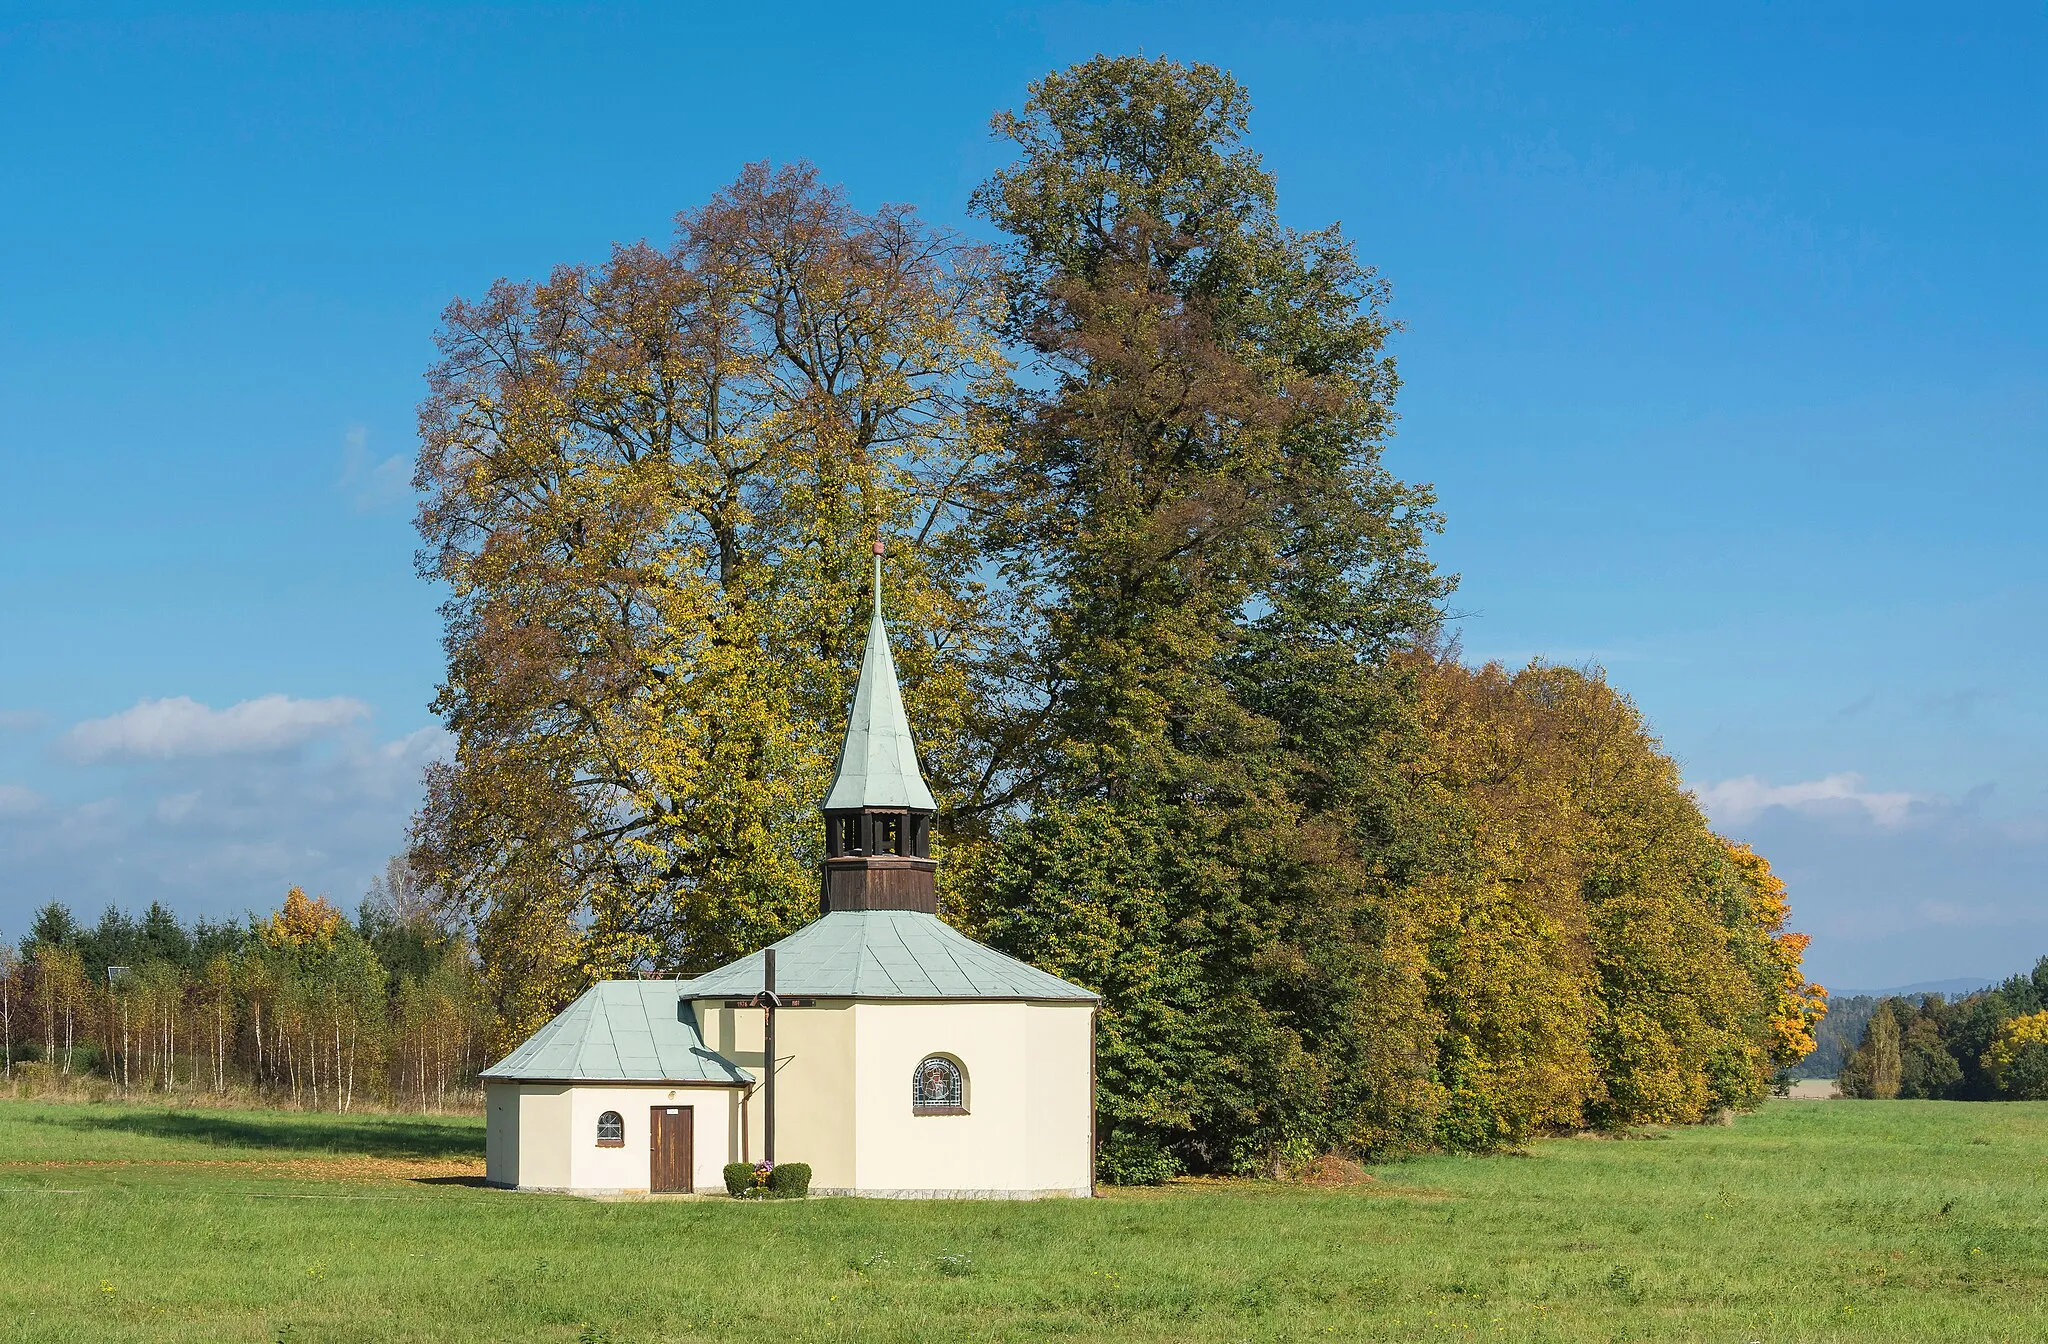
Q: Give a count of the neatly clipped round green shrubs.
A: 2